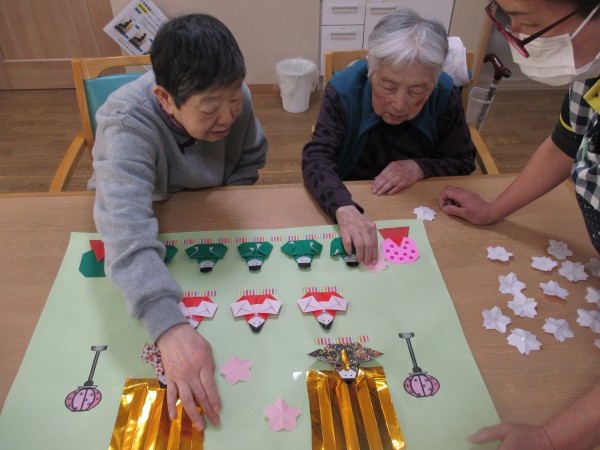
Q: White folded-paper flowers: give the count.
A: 15